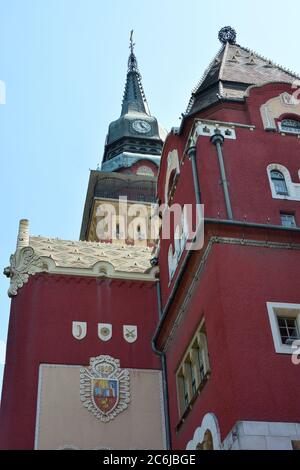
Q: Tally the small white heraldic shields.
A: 3